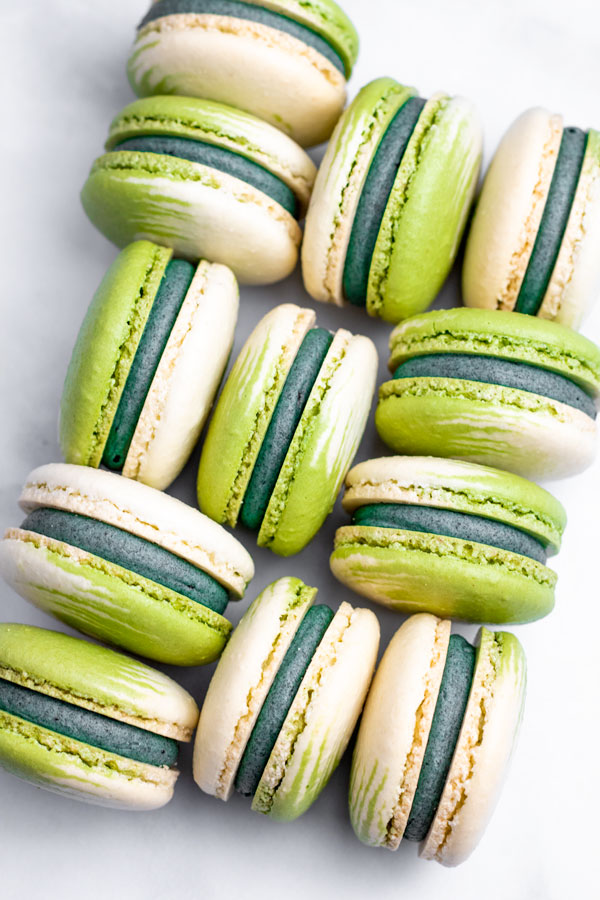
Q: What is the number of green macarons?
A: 12